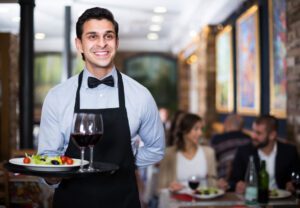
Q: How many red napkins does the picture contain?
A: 1